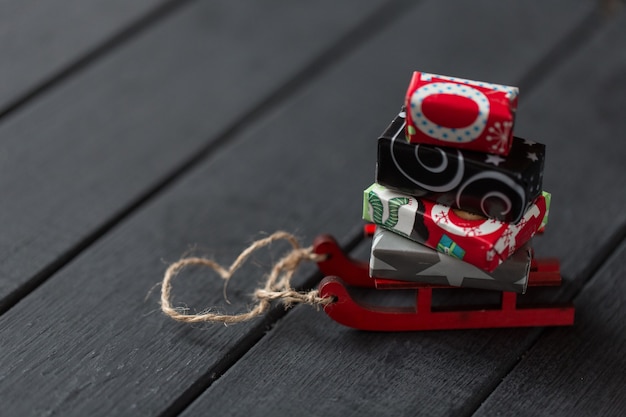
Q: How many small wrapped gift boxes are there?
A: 4